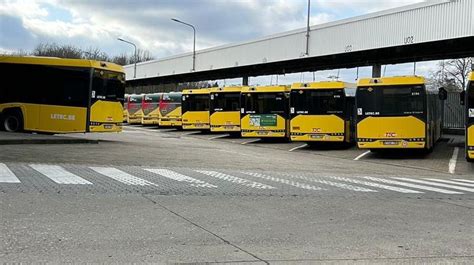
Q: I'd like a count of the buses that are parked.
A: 11